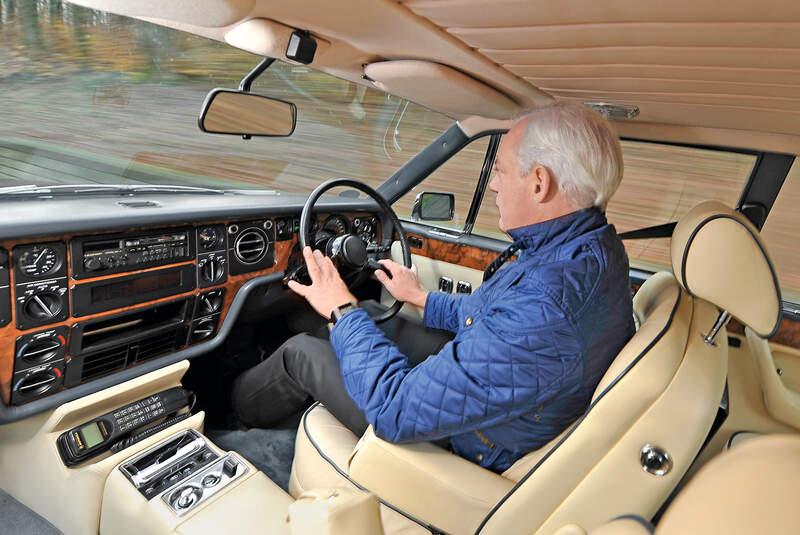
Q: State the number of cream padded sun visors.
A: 2